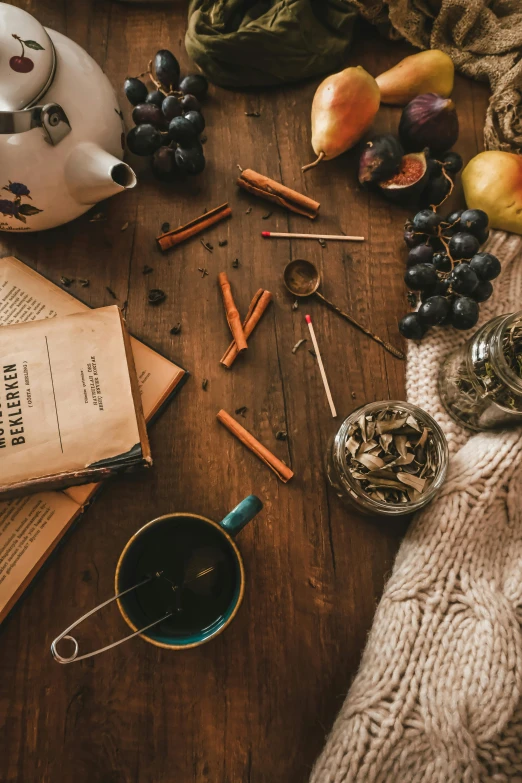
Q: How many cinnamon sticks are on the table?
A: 5